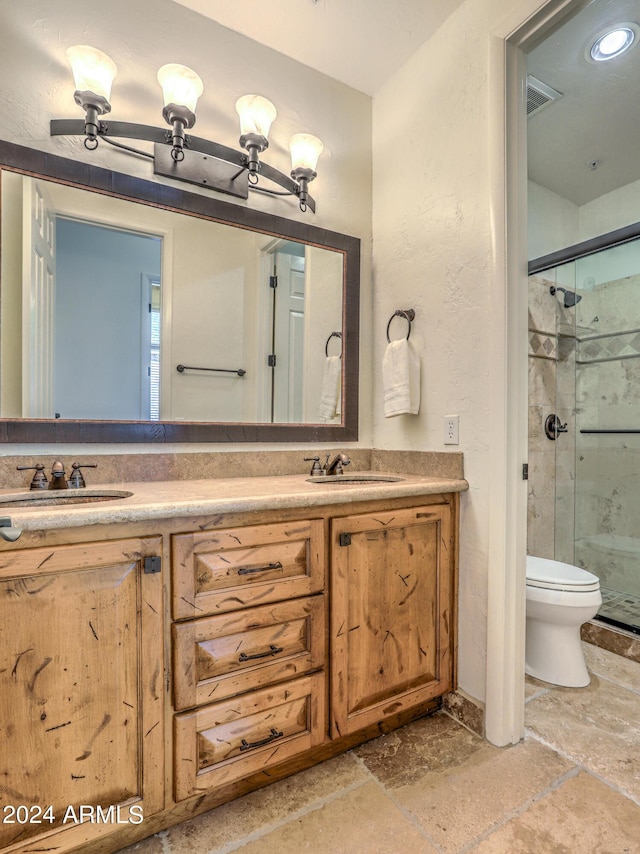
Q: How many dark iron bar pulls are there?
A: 3